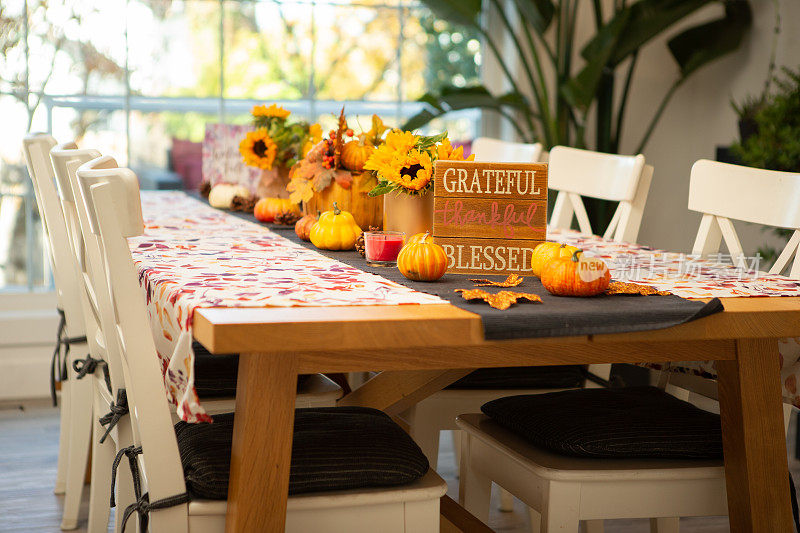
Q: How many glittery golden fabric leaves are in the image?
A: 3